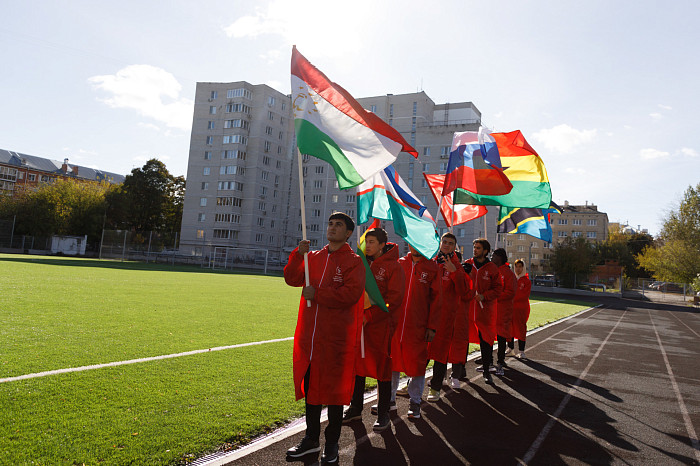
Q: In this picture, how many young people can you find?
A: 8